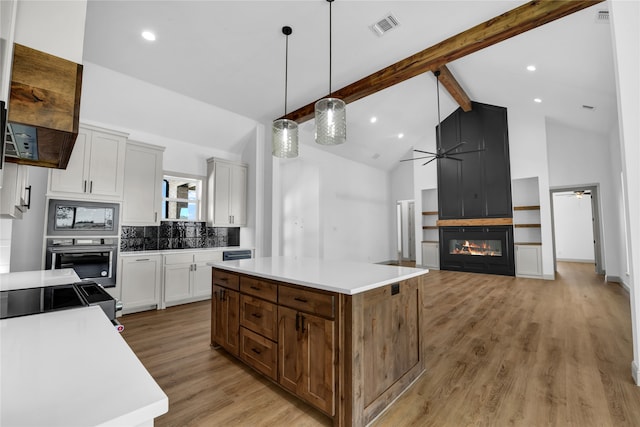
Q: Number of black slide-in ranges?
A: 1